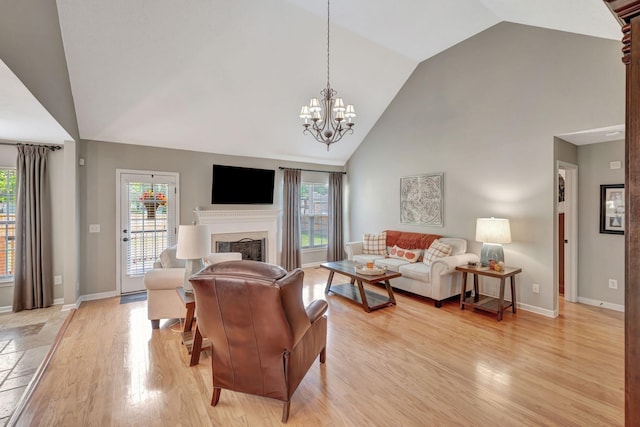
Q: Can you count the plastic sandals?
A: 0